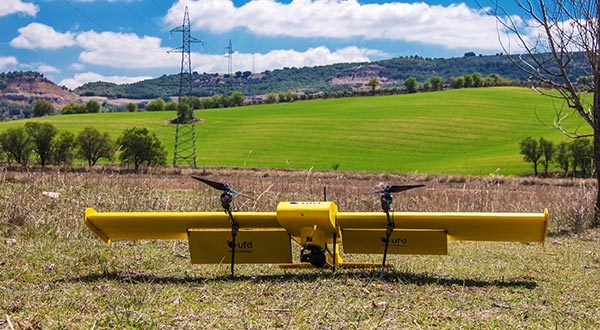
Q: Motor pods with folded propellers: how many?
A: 2